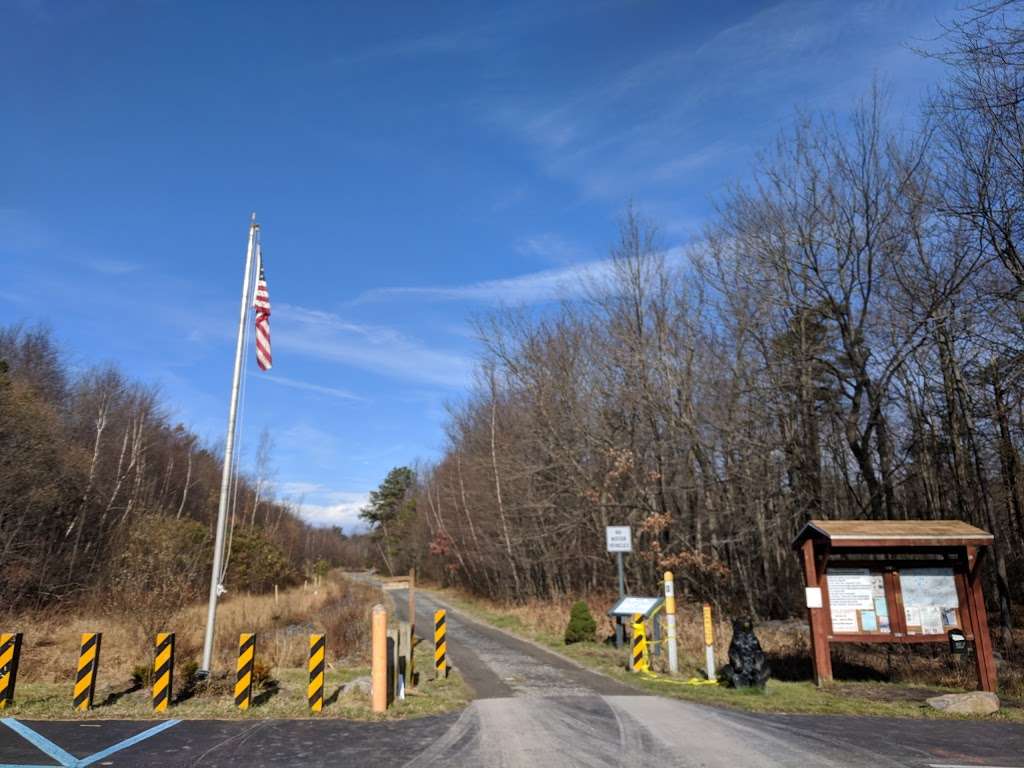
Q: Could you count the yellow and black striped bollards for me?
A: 7